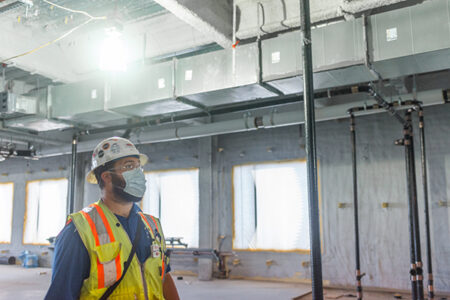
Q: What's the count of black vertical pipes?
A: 6